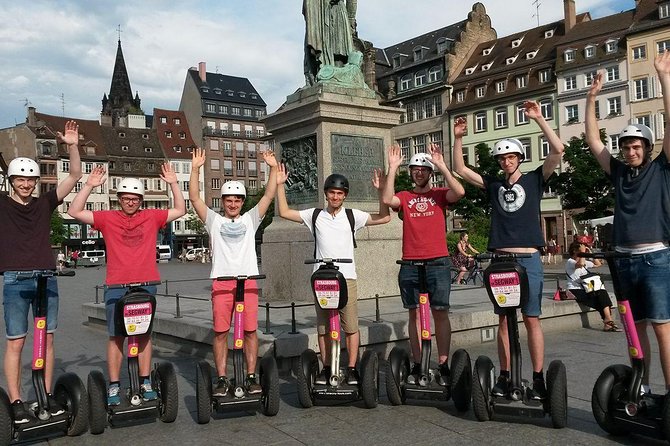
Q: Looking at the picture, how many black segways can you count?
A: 7